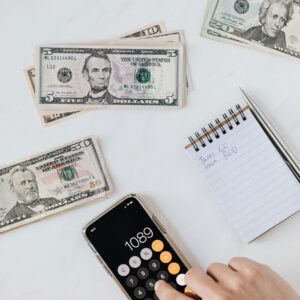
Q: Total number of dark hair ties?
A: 0